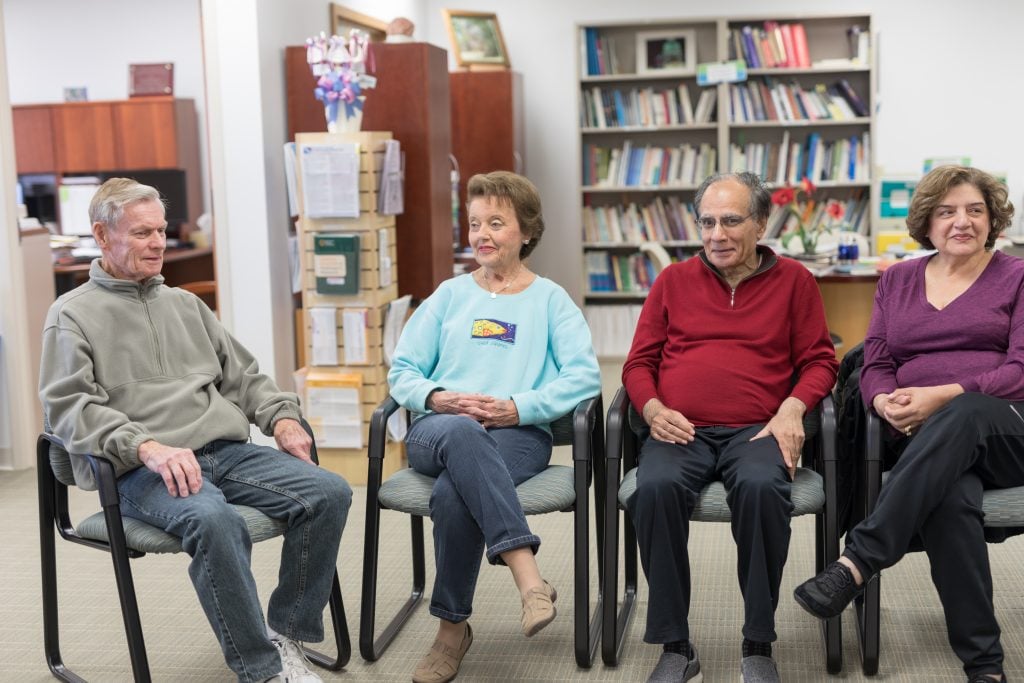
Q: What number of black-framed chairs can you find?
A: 4